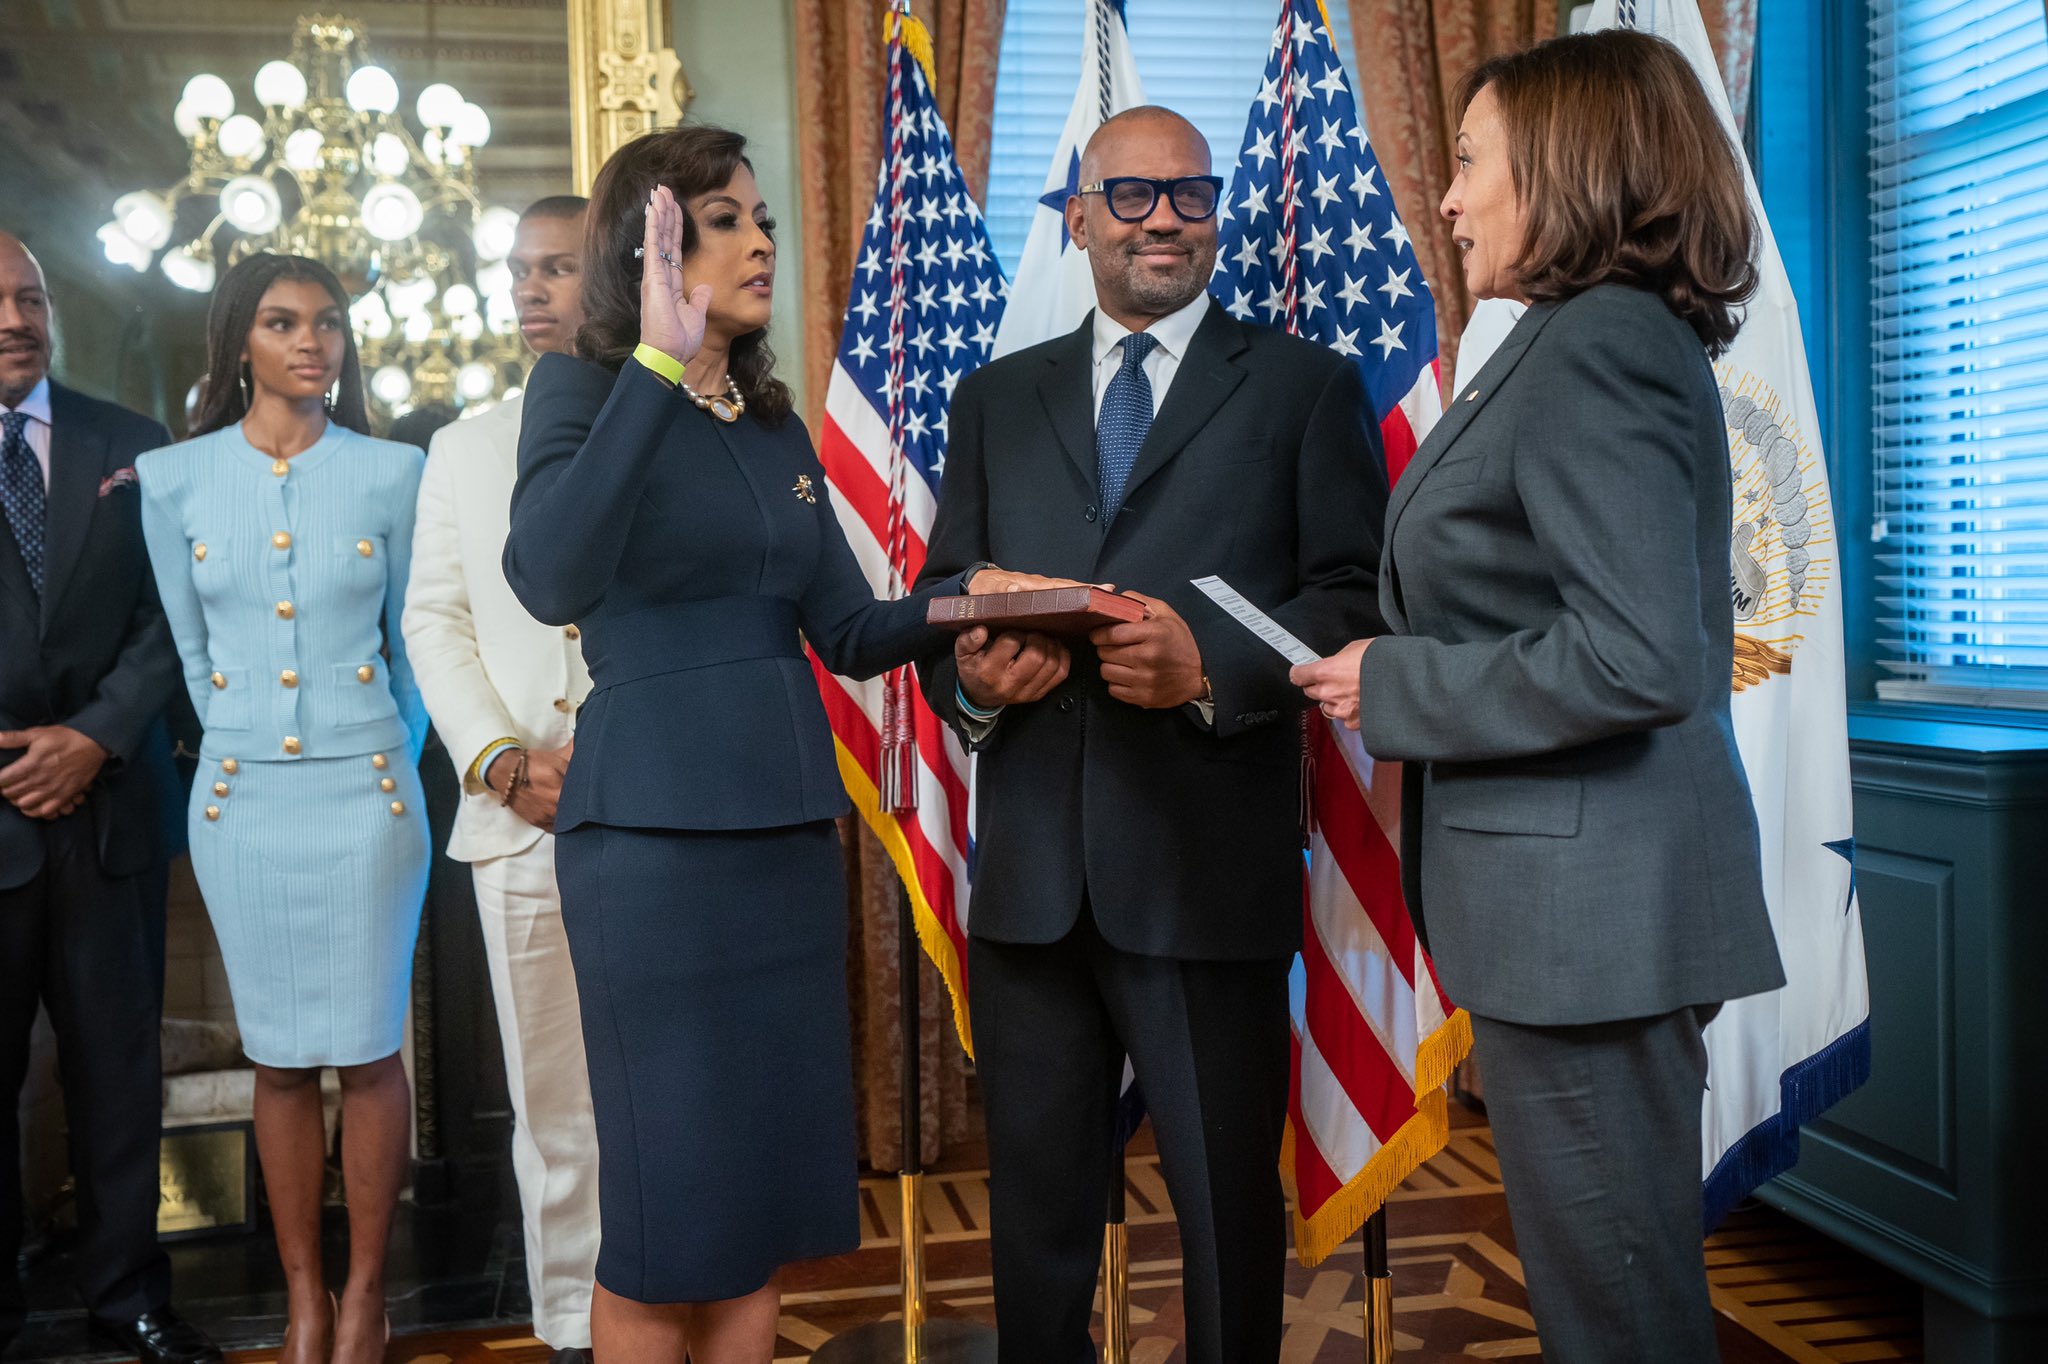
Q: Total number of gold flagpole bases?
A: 3